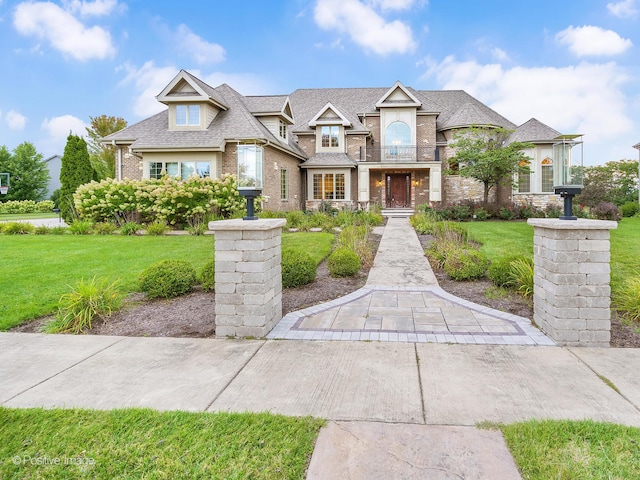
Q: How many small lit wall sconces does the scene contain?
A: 2